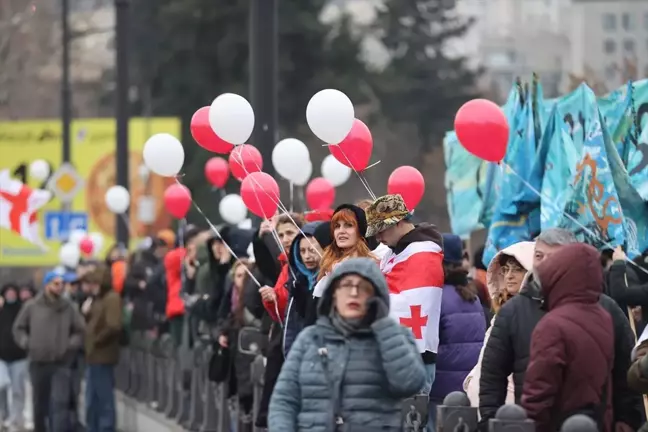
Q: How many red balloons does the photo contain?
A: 10